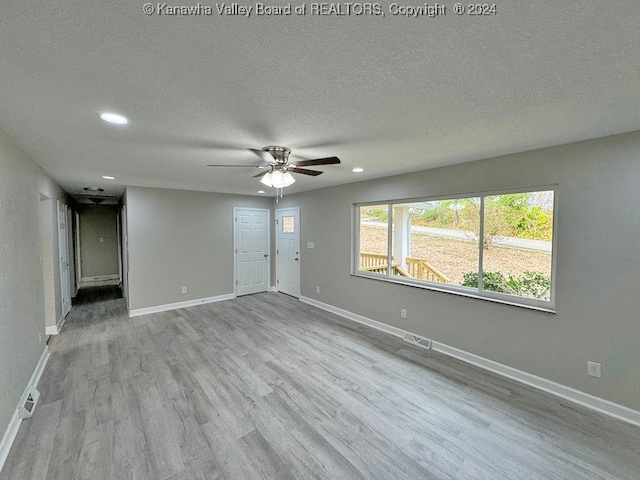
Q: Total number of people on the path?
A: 0